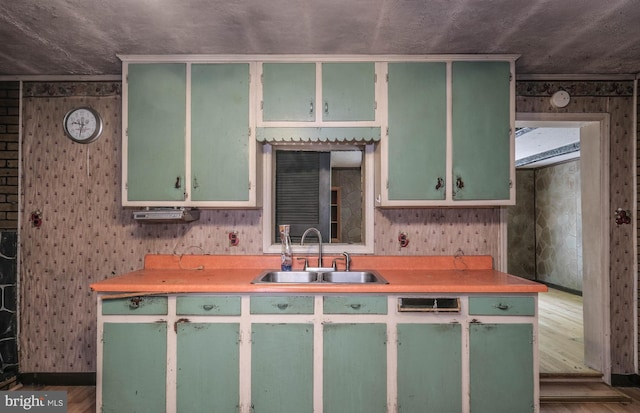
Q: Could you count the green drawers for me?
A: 5